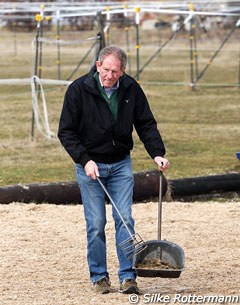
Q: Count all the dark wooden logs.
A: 2